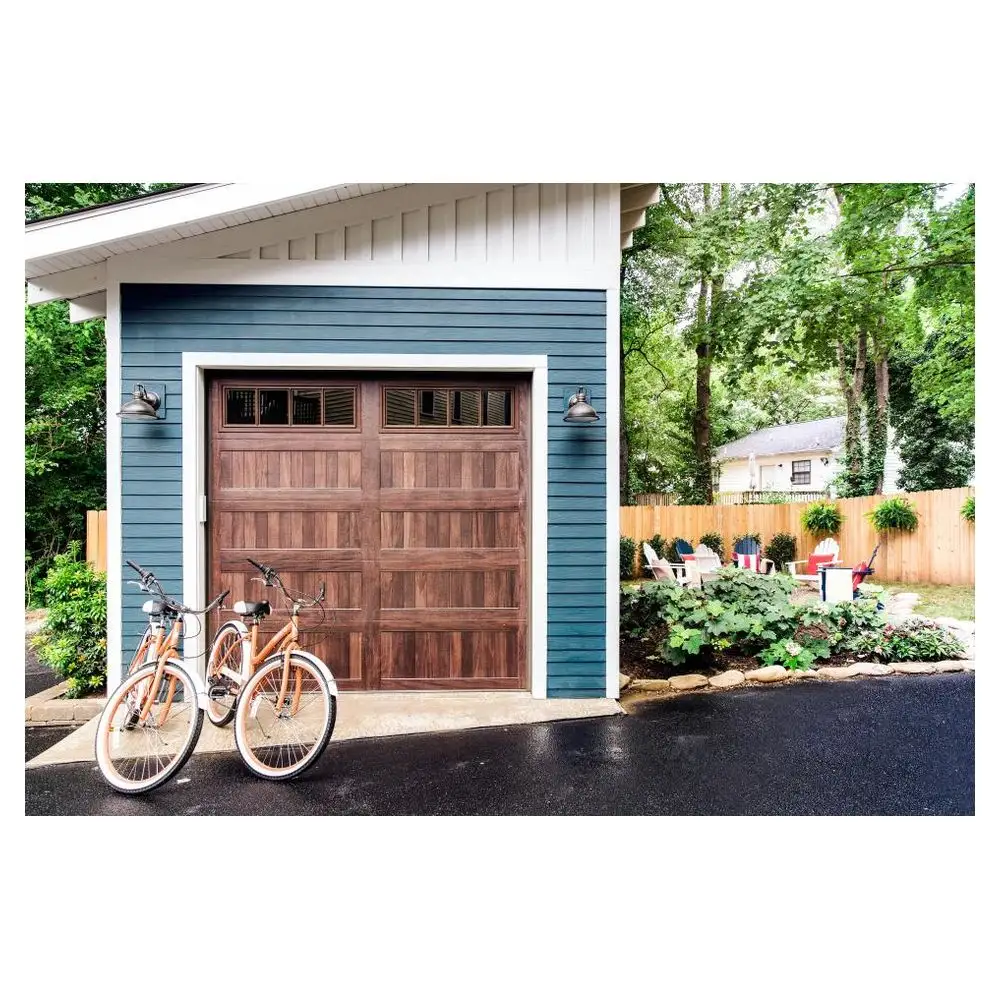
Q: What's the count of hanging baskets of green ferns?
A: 3